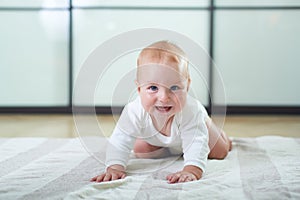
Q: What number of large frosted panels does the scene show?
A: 3